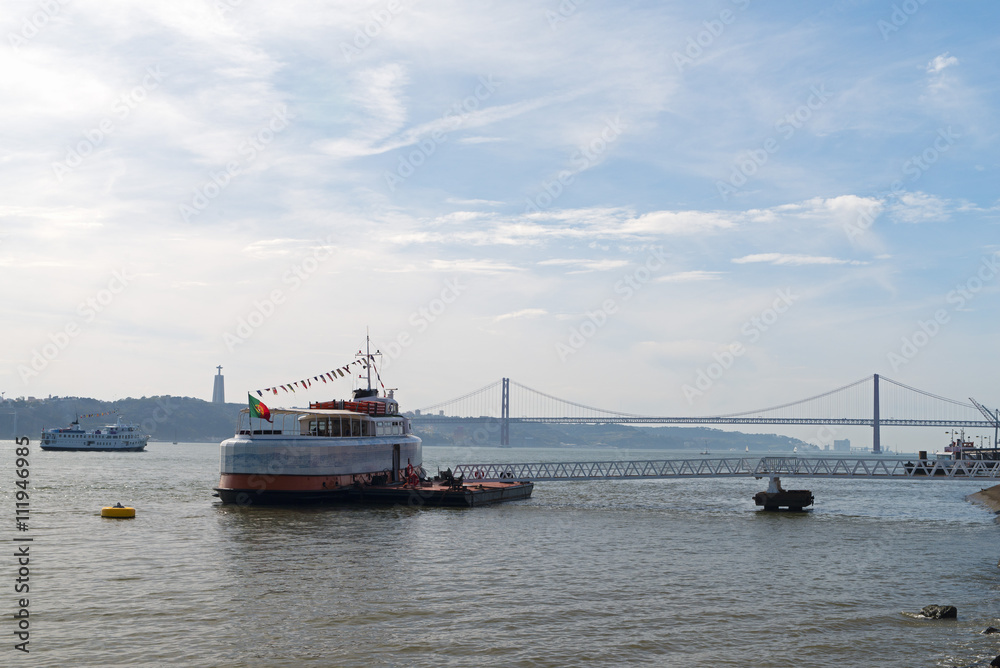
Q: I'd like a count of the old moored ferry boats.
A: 1